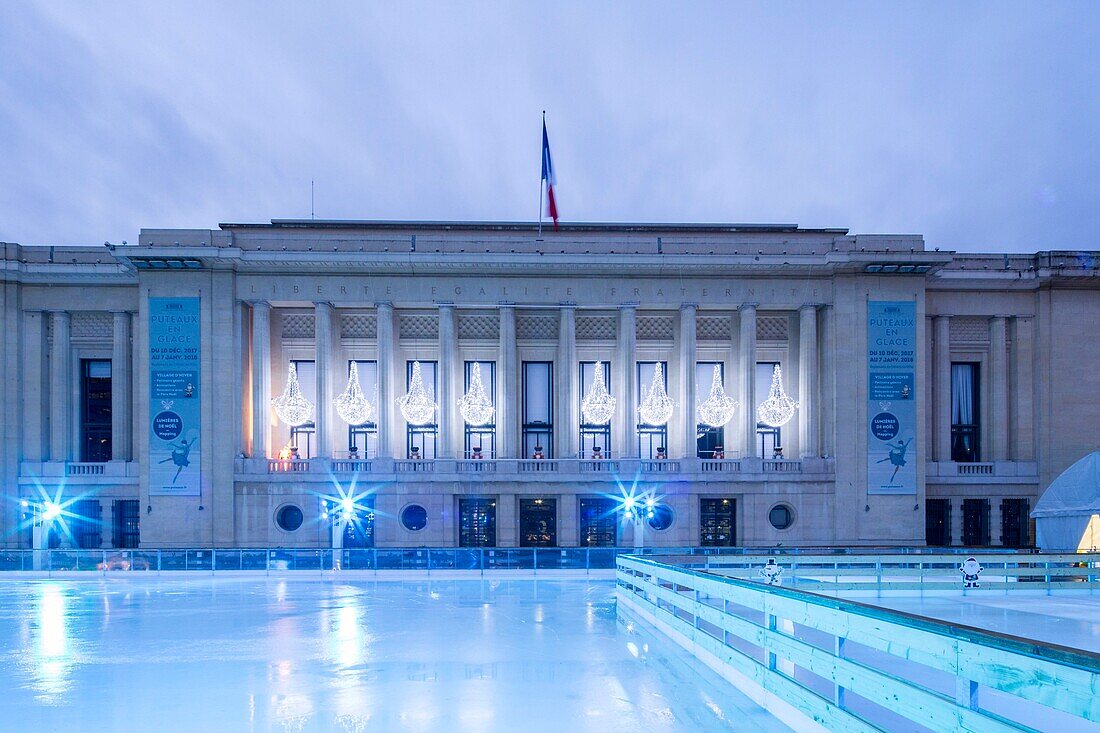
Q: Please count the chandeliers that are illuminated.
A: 8